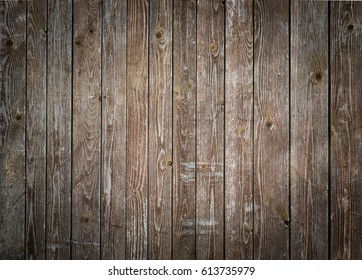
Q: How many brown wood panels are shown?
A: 13